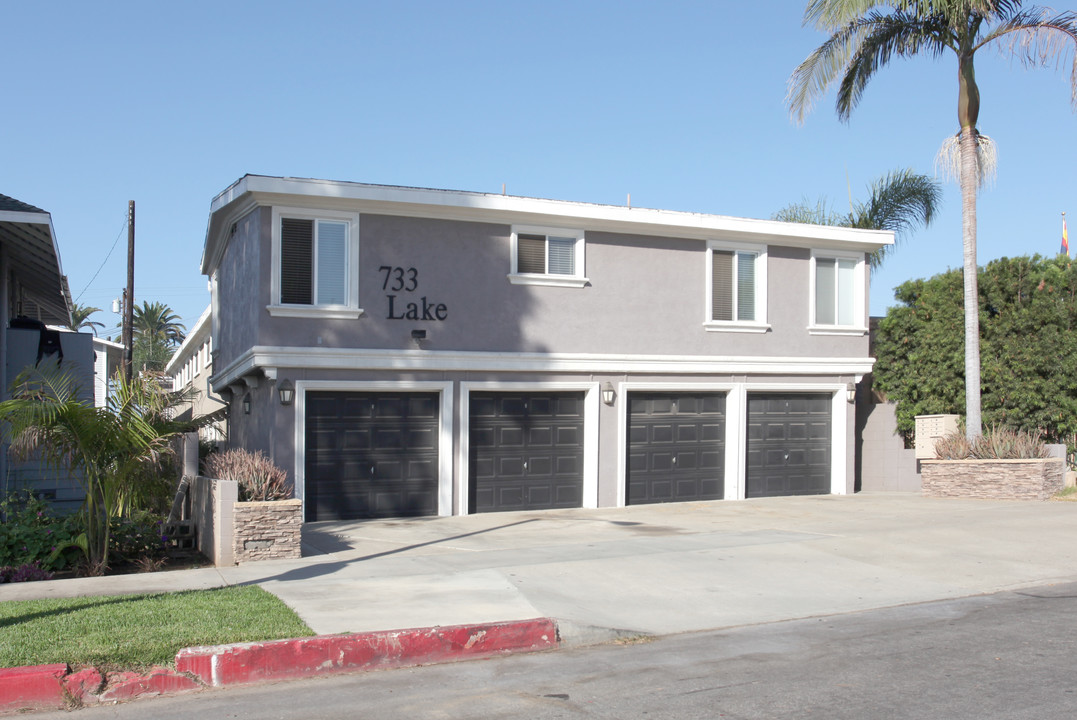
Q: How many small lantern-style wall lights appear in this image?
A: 4